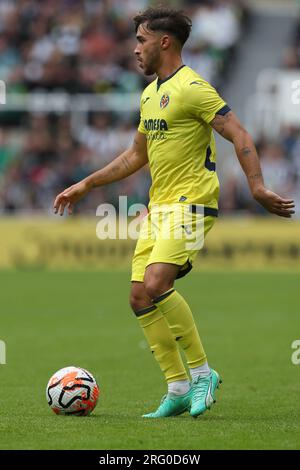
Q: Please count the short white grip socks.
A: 2